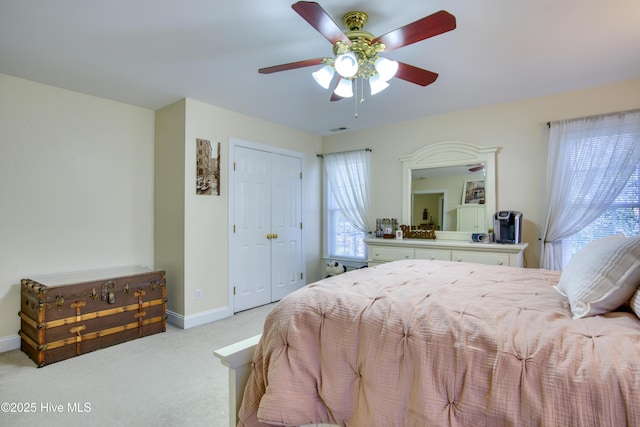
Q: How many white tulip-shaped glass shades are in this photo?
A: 5